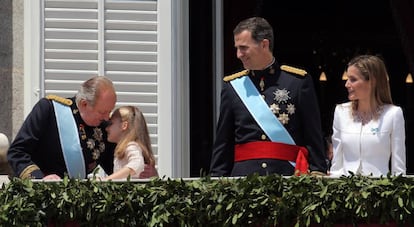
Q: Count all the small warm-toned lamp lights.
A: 3